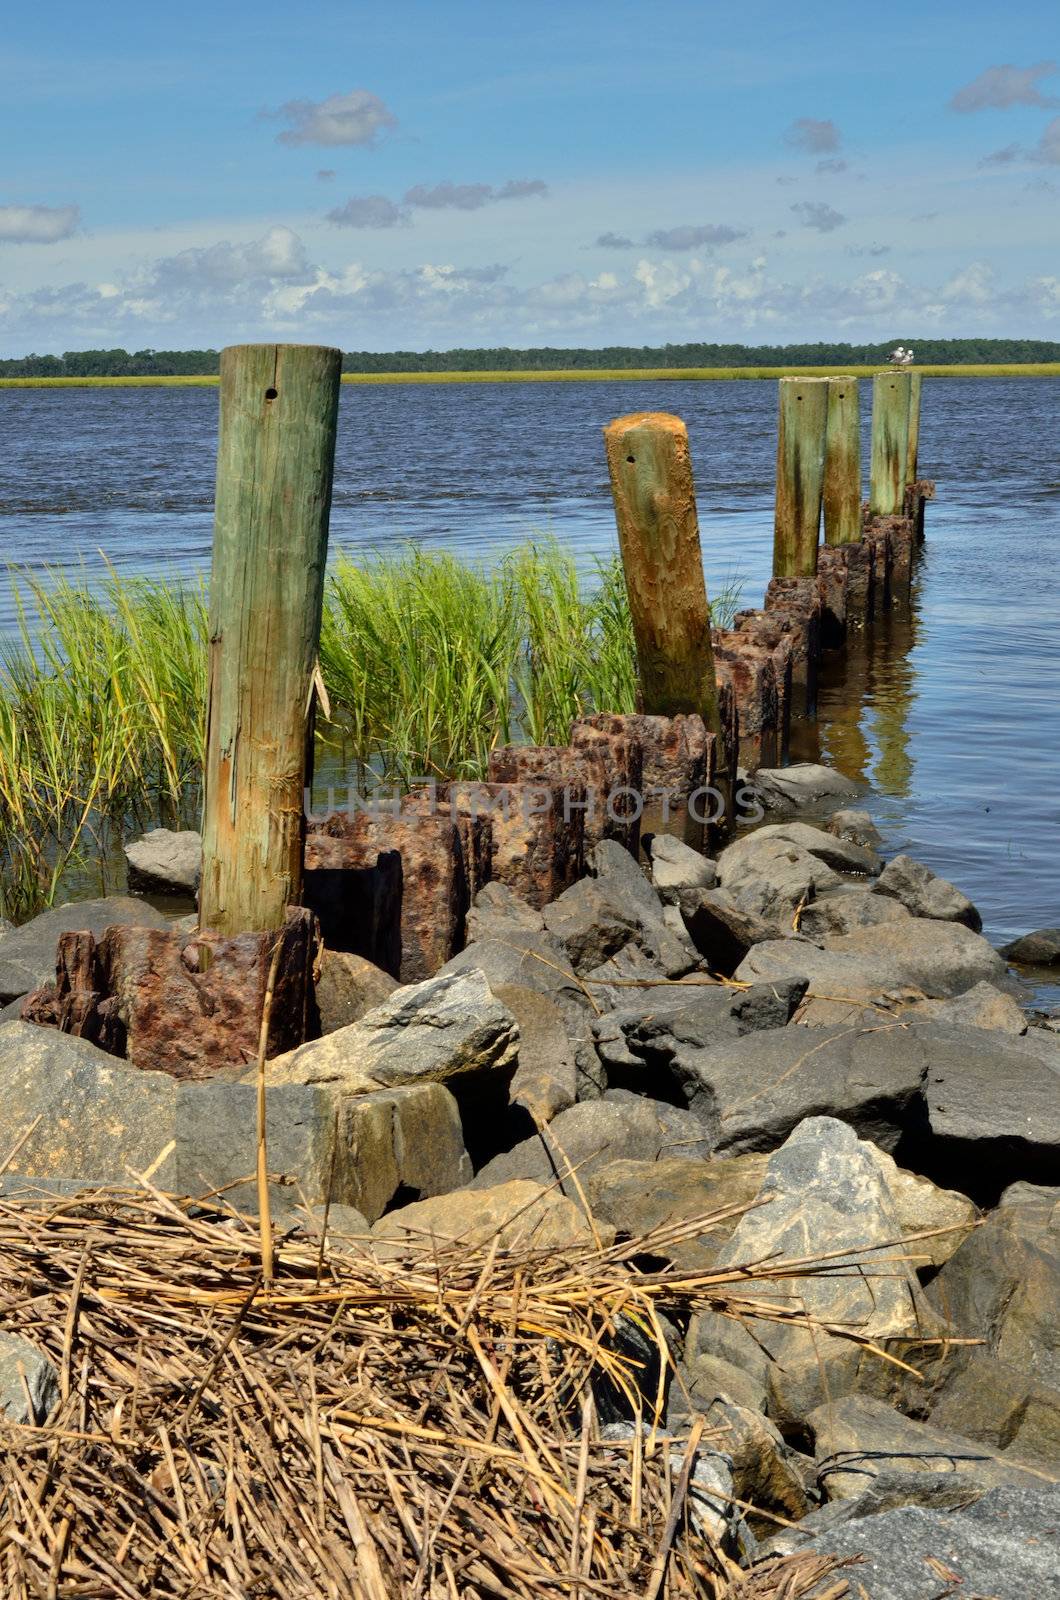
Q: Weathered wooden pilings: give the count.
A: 6